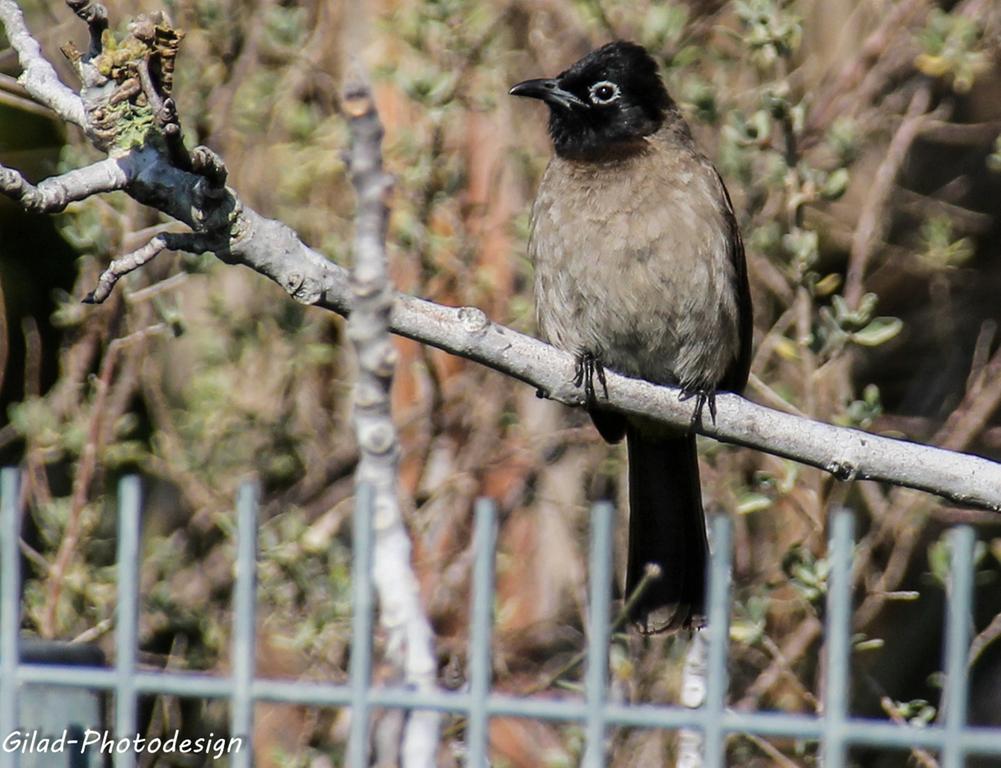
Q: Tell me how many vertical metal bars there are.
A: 9